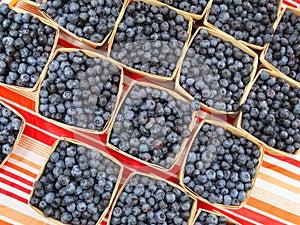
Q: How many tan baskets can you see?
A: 15